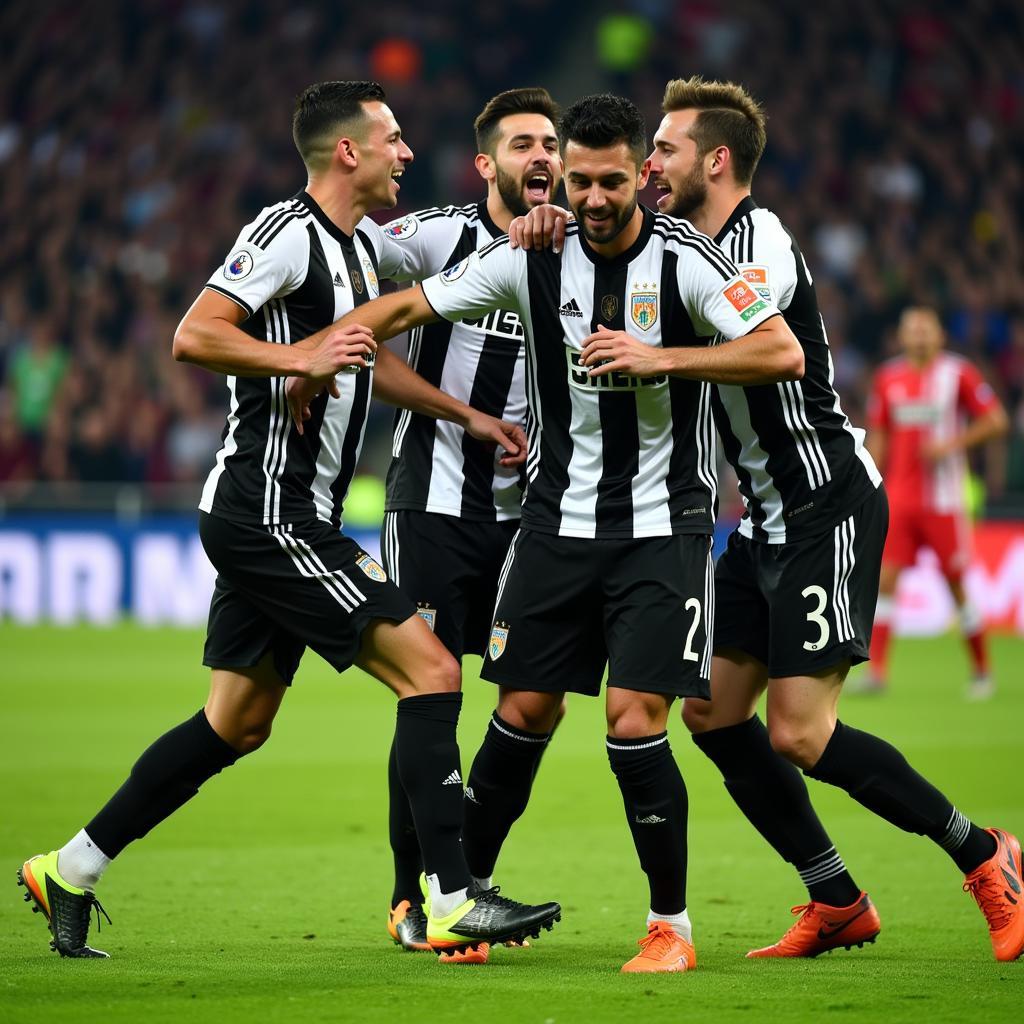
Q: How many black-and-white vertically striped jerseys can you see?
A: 4